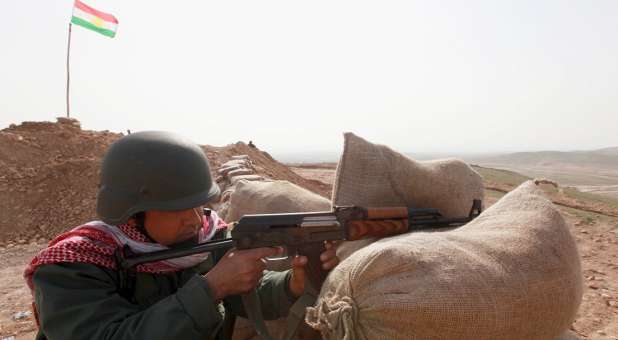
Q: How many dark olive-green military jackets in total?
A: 1